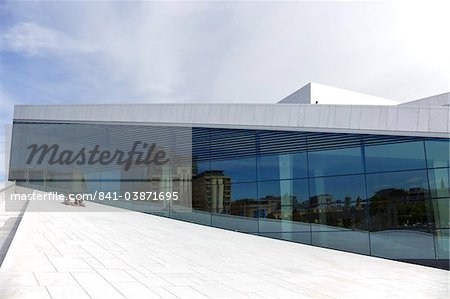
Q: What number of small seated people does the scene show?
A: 2